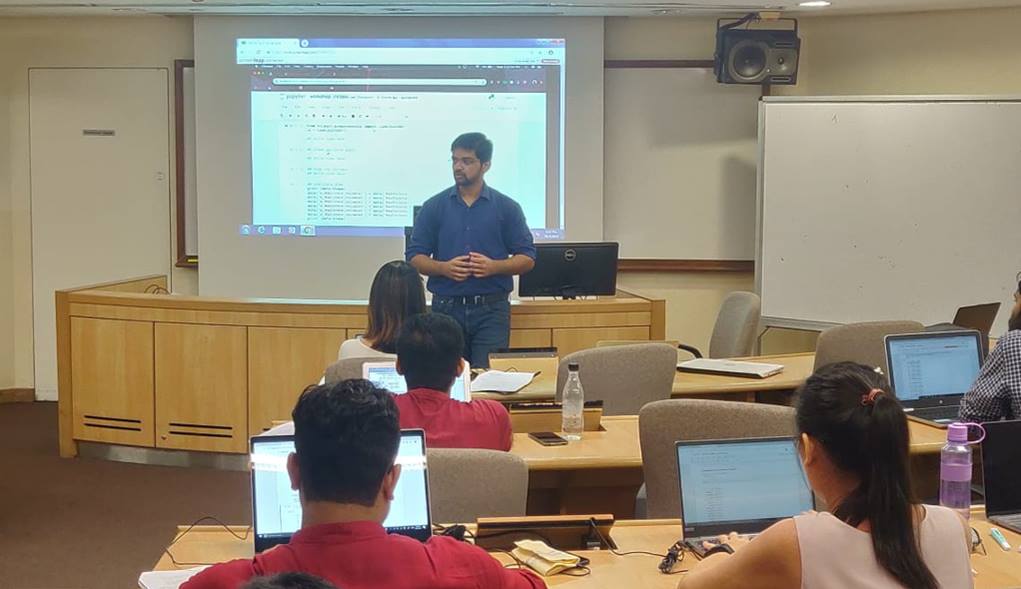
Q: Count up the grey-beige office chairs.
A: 6